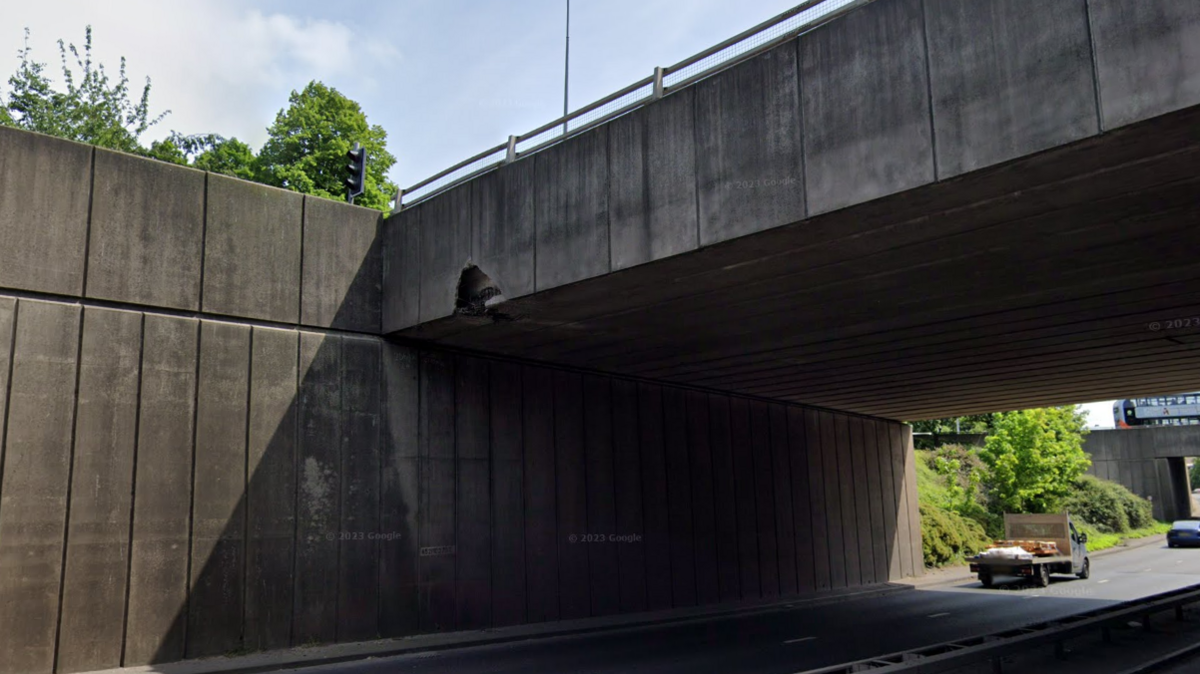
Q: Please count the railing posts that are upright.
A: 3